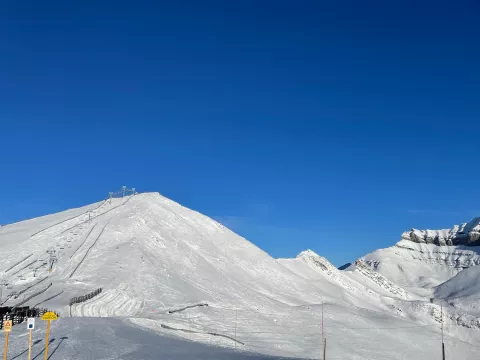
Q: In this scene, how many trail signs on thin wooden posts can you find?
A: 3